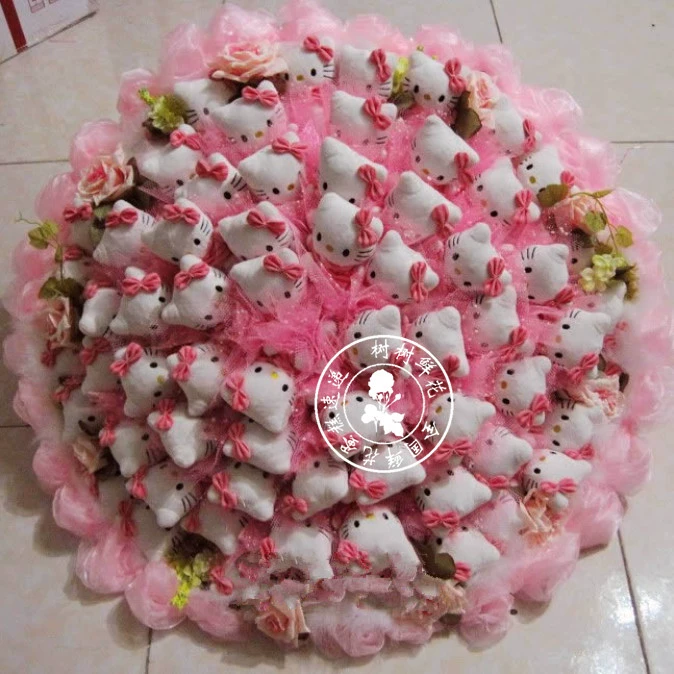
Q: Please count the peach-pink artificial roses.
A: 10